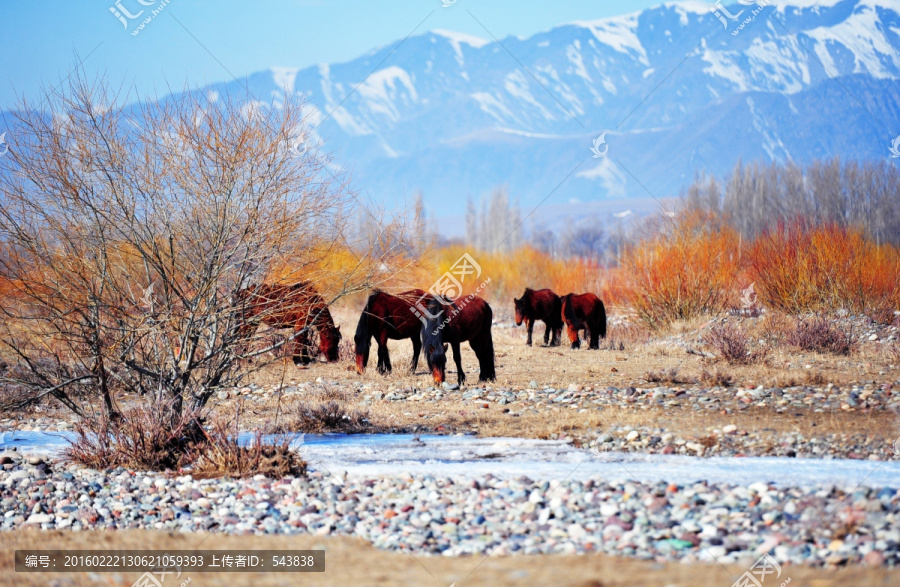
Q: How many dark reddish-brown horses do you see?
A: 5